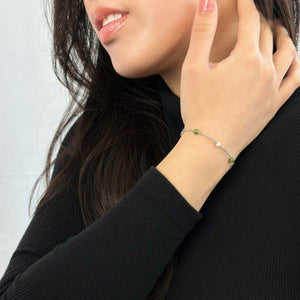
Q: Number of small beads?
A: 3